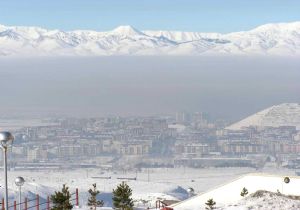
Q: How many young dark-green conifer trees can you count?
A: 5